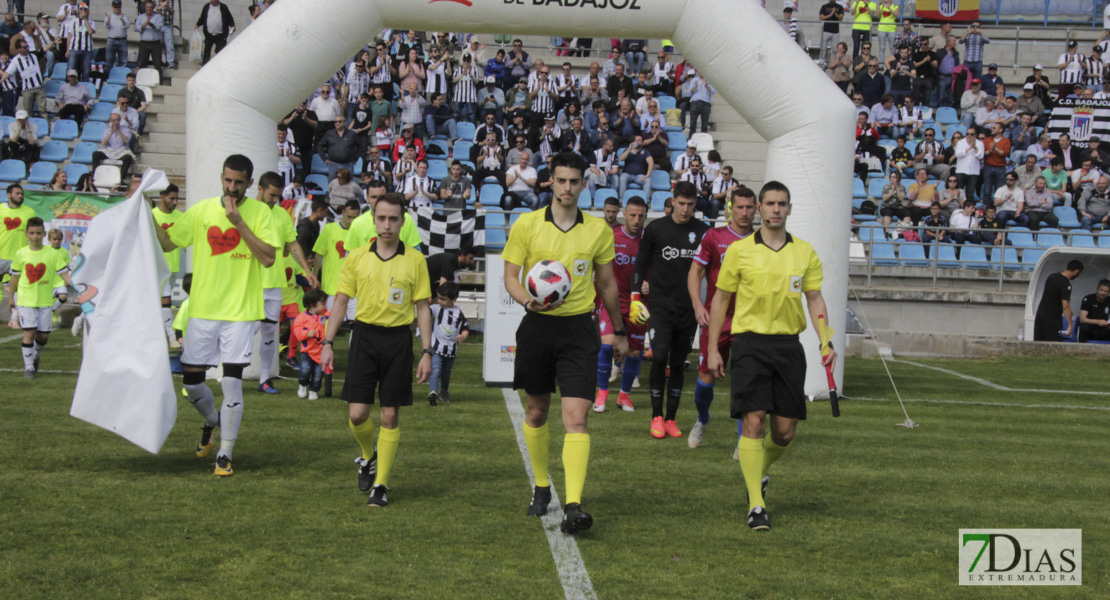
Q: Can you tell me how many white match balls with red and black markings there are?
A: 1